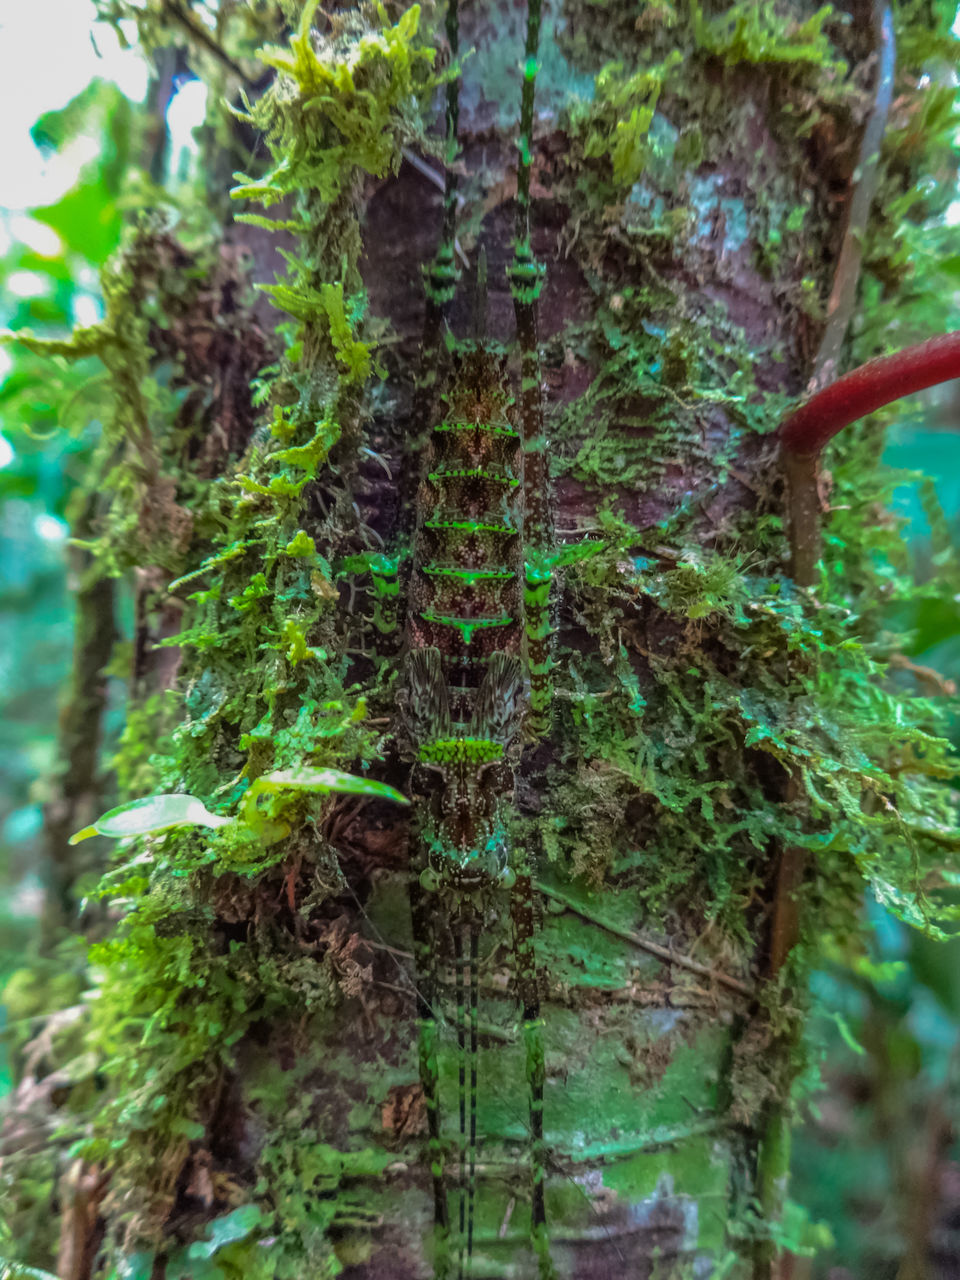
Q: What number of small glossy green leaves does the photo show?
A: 2